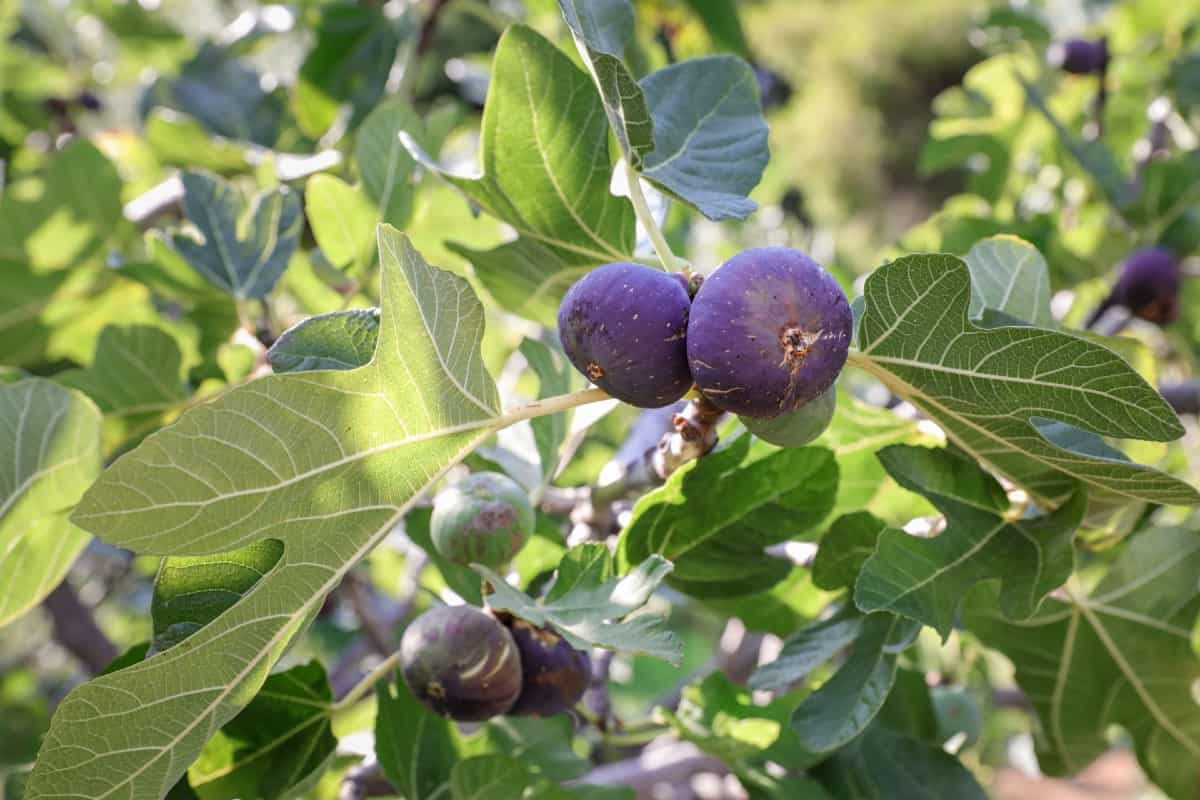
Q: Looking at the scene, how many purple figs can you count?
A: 6